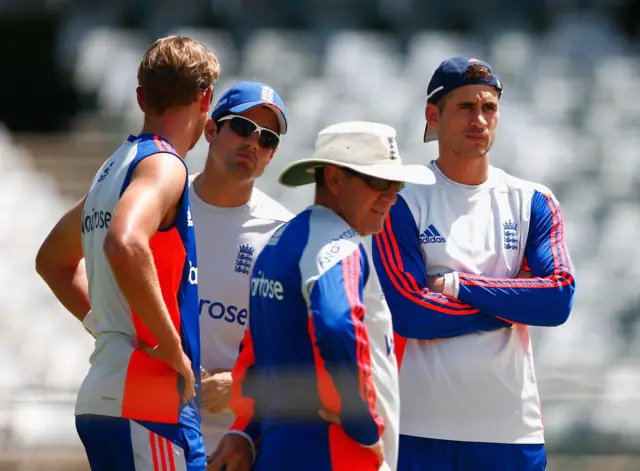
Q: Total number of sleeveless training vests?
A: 1